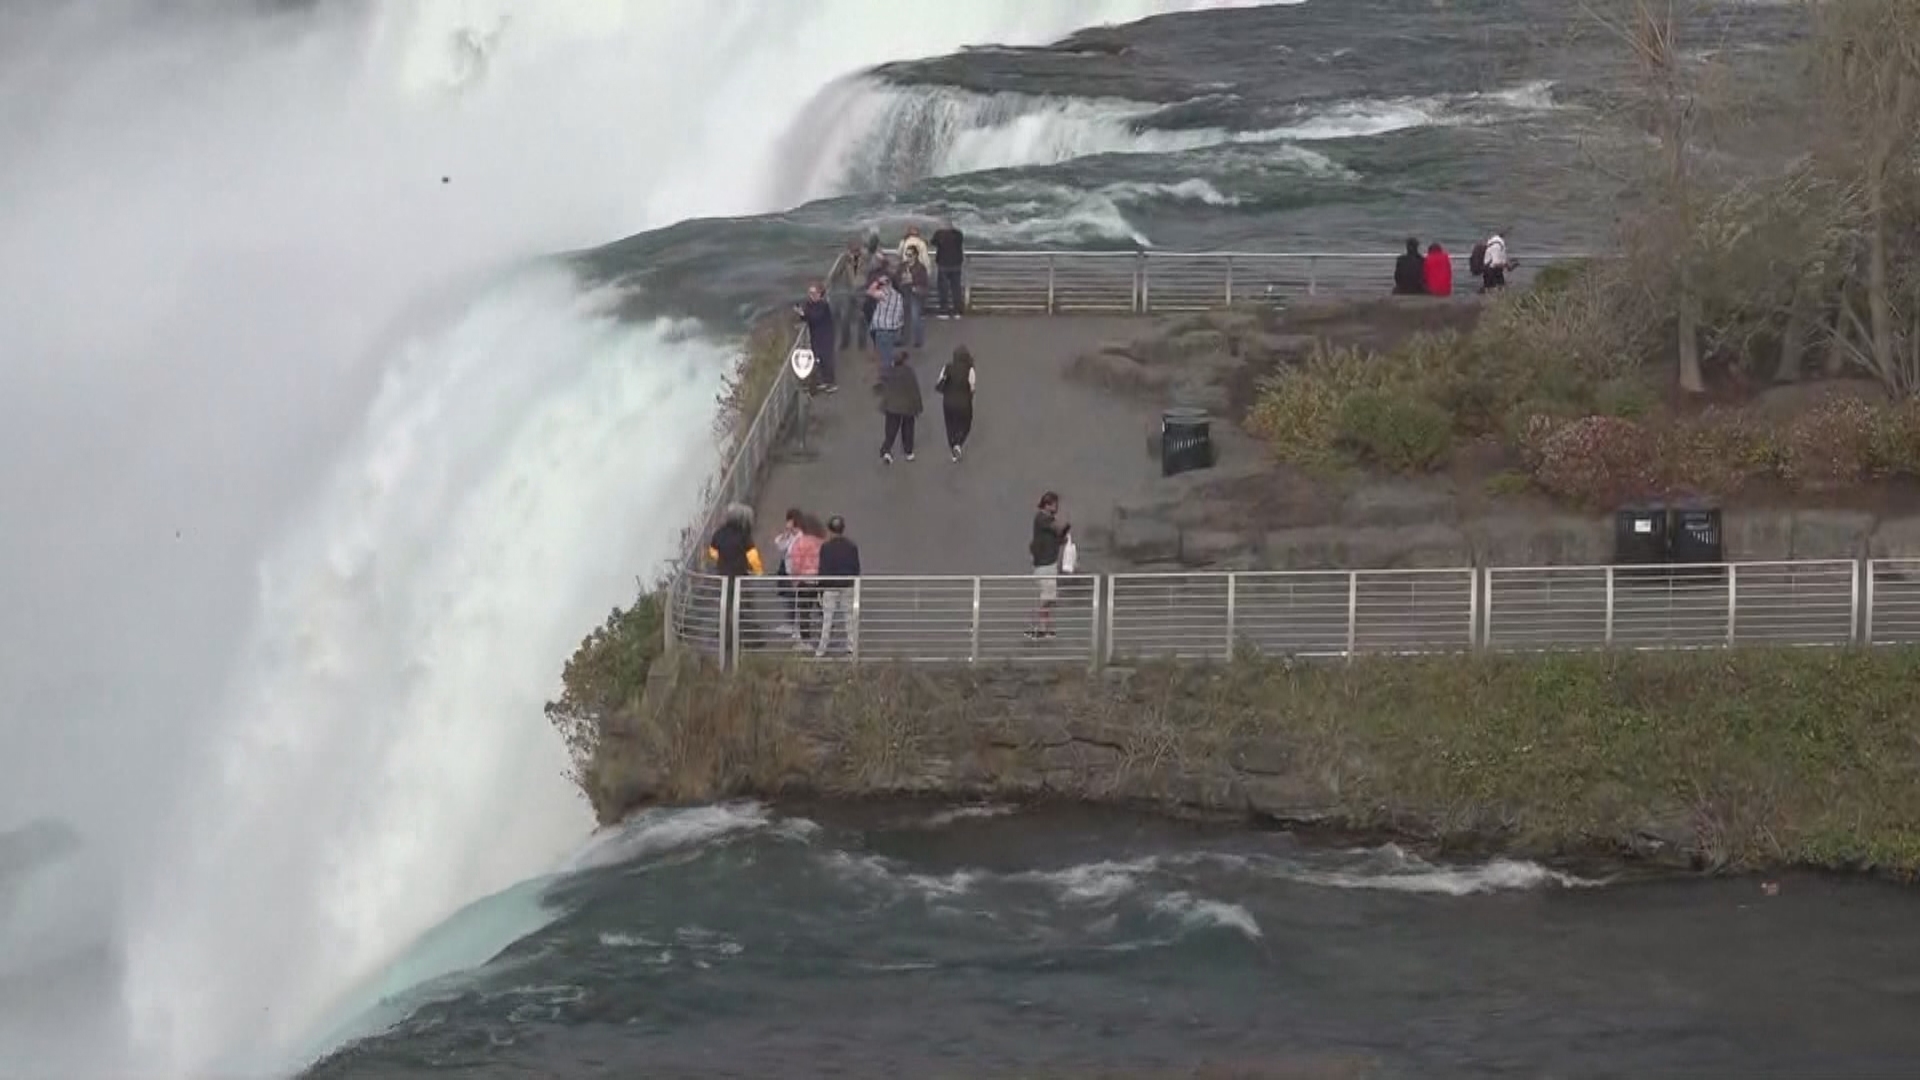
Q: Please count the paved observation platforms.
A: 1